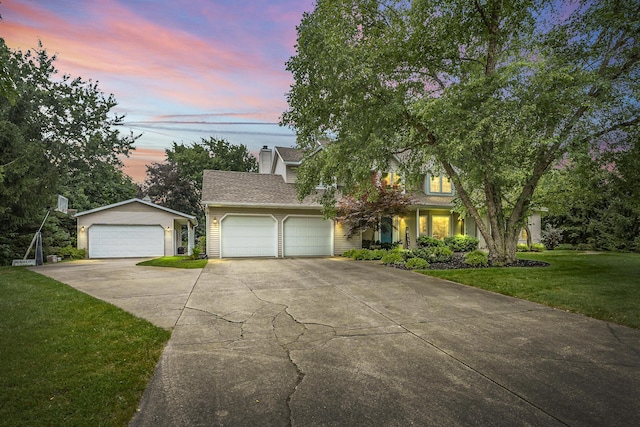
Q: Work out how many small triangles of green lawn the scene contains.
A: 1